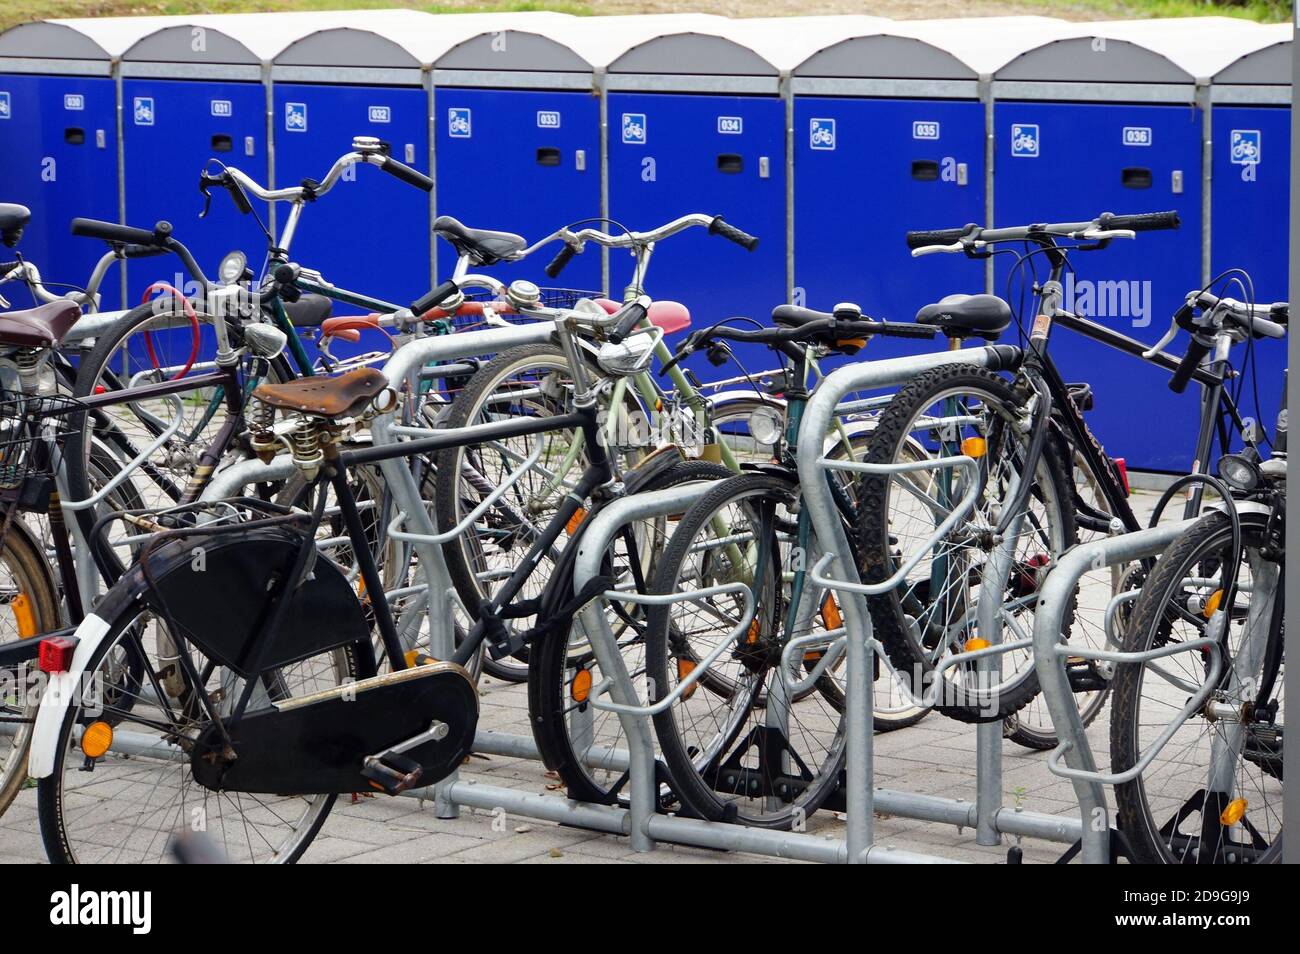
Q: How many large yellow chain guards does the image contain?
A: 0